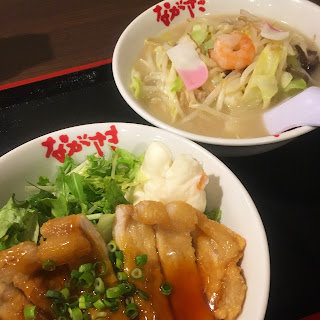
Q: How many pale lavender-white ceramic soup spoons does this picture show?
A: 1